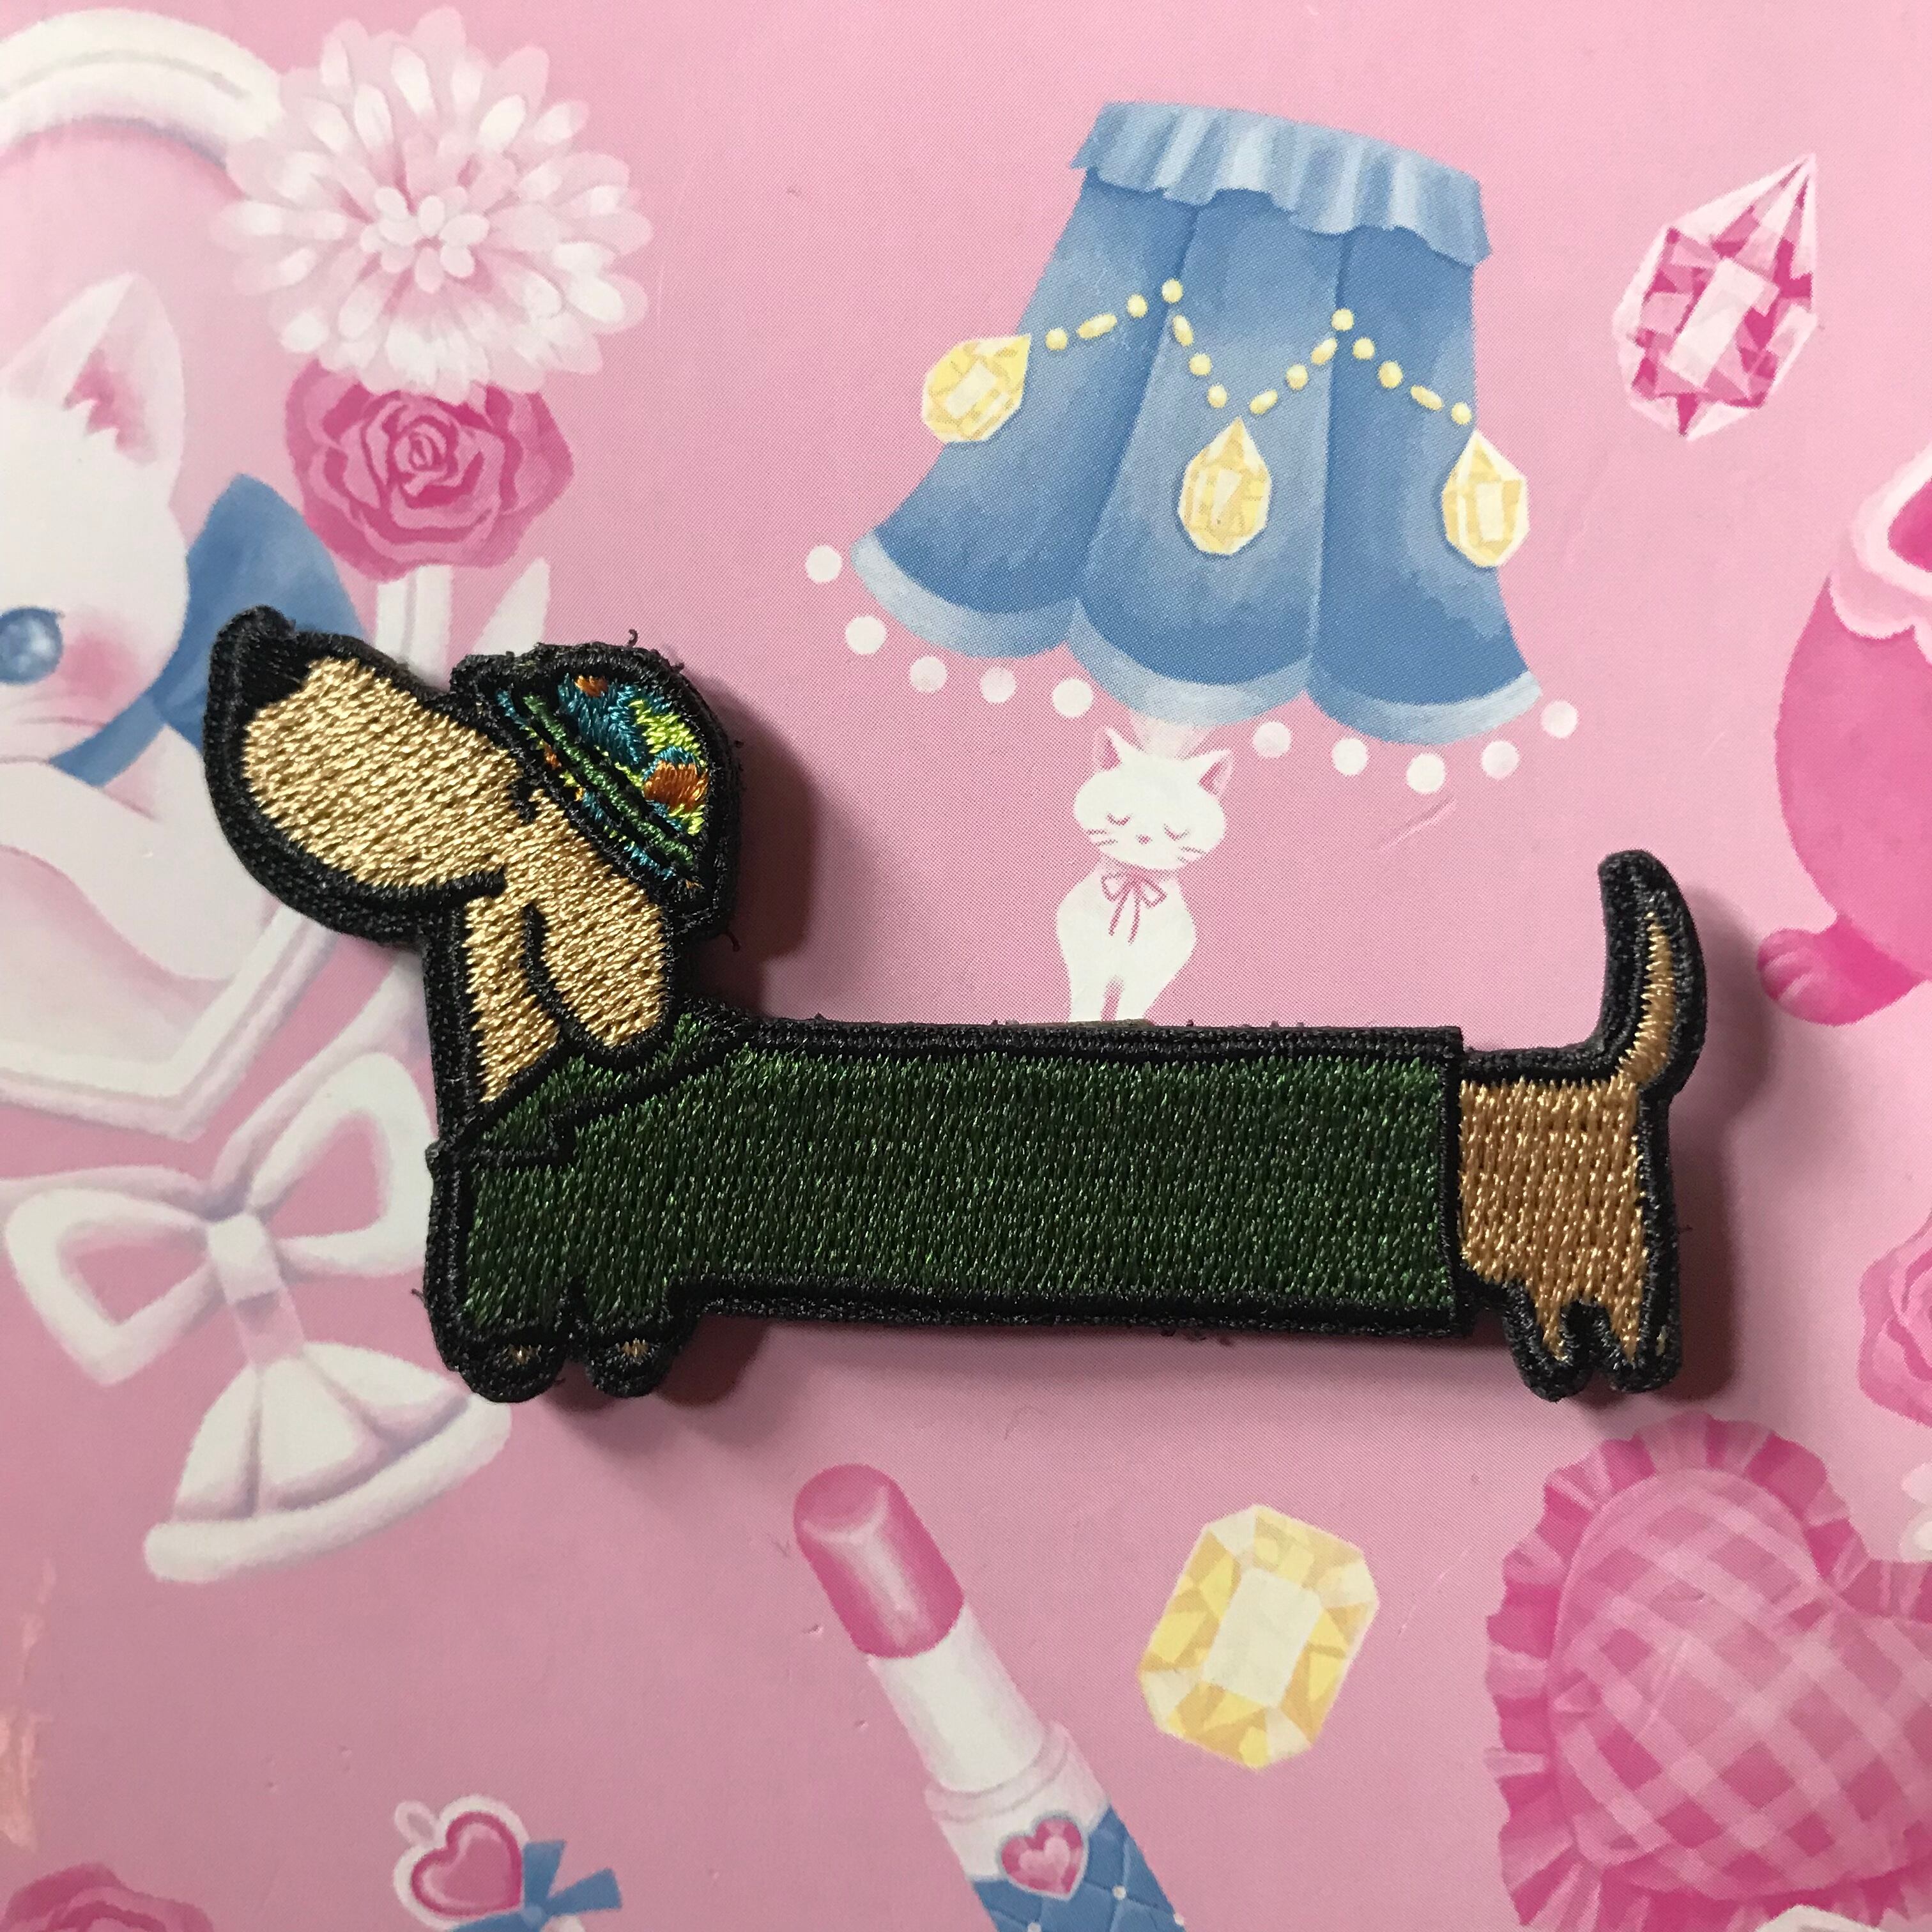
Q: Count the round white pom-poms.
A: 10